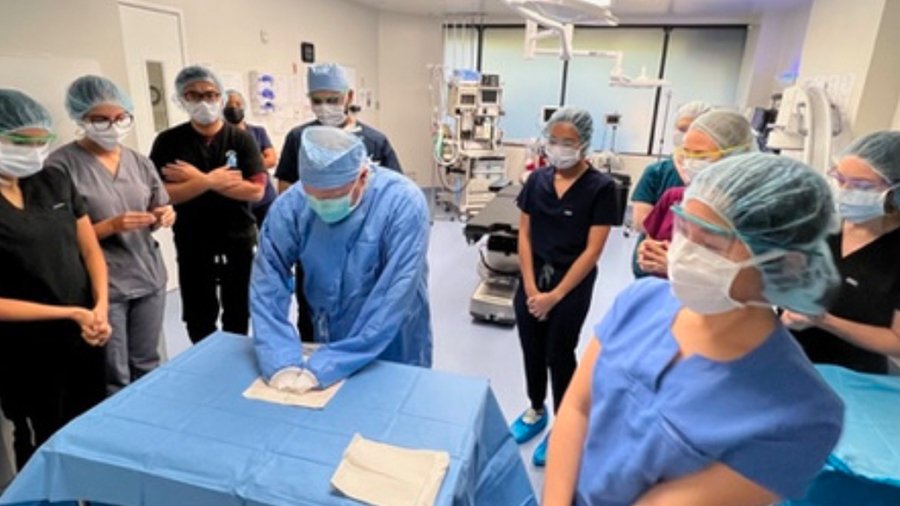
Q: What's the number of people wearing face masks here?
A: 11